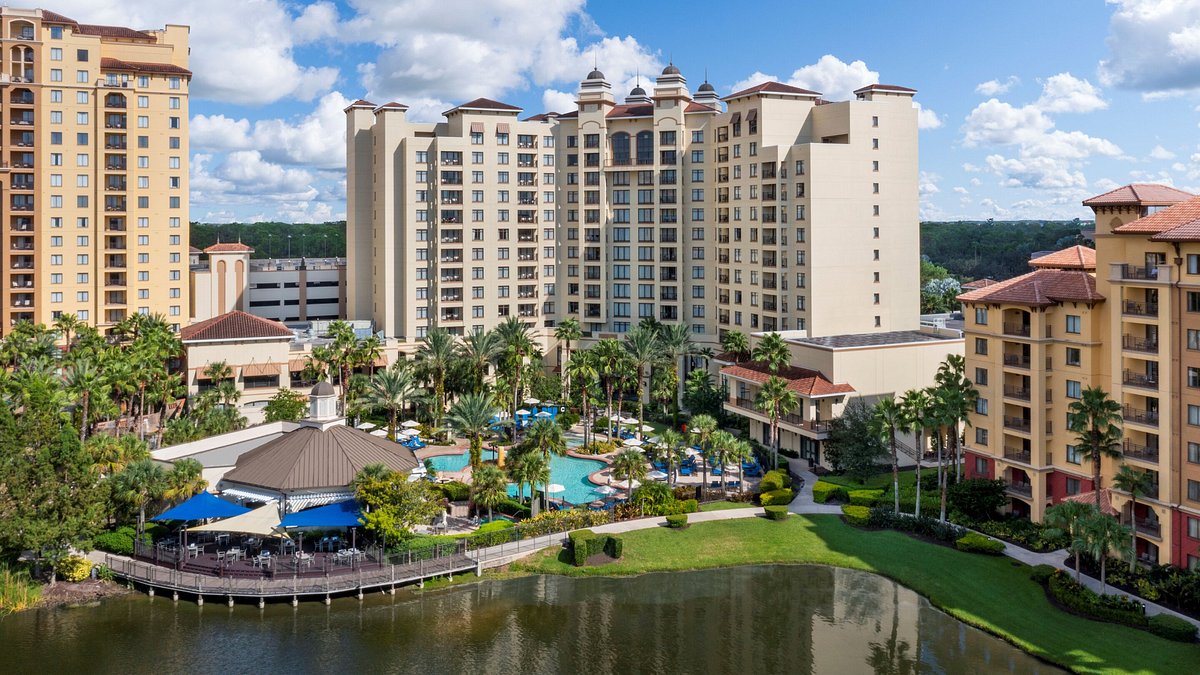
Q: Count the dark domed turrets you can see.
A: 4